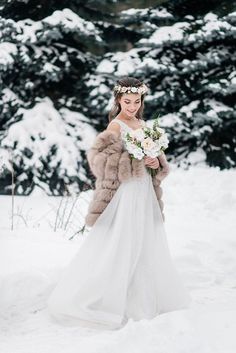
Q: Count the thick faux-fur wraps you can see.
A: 1